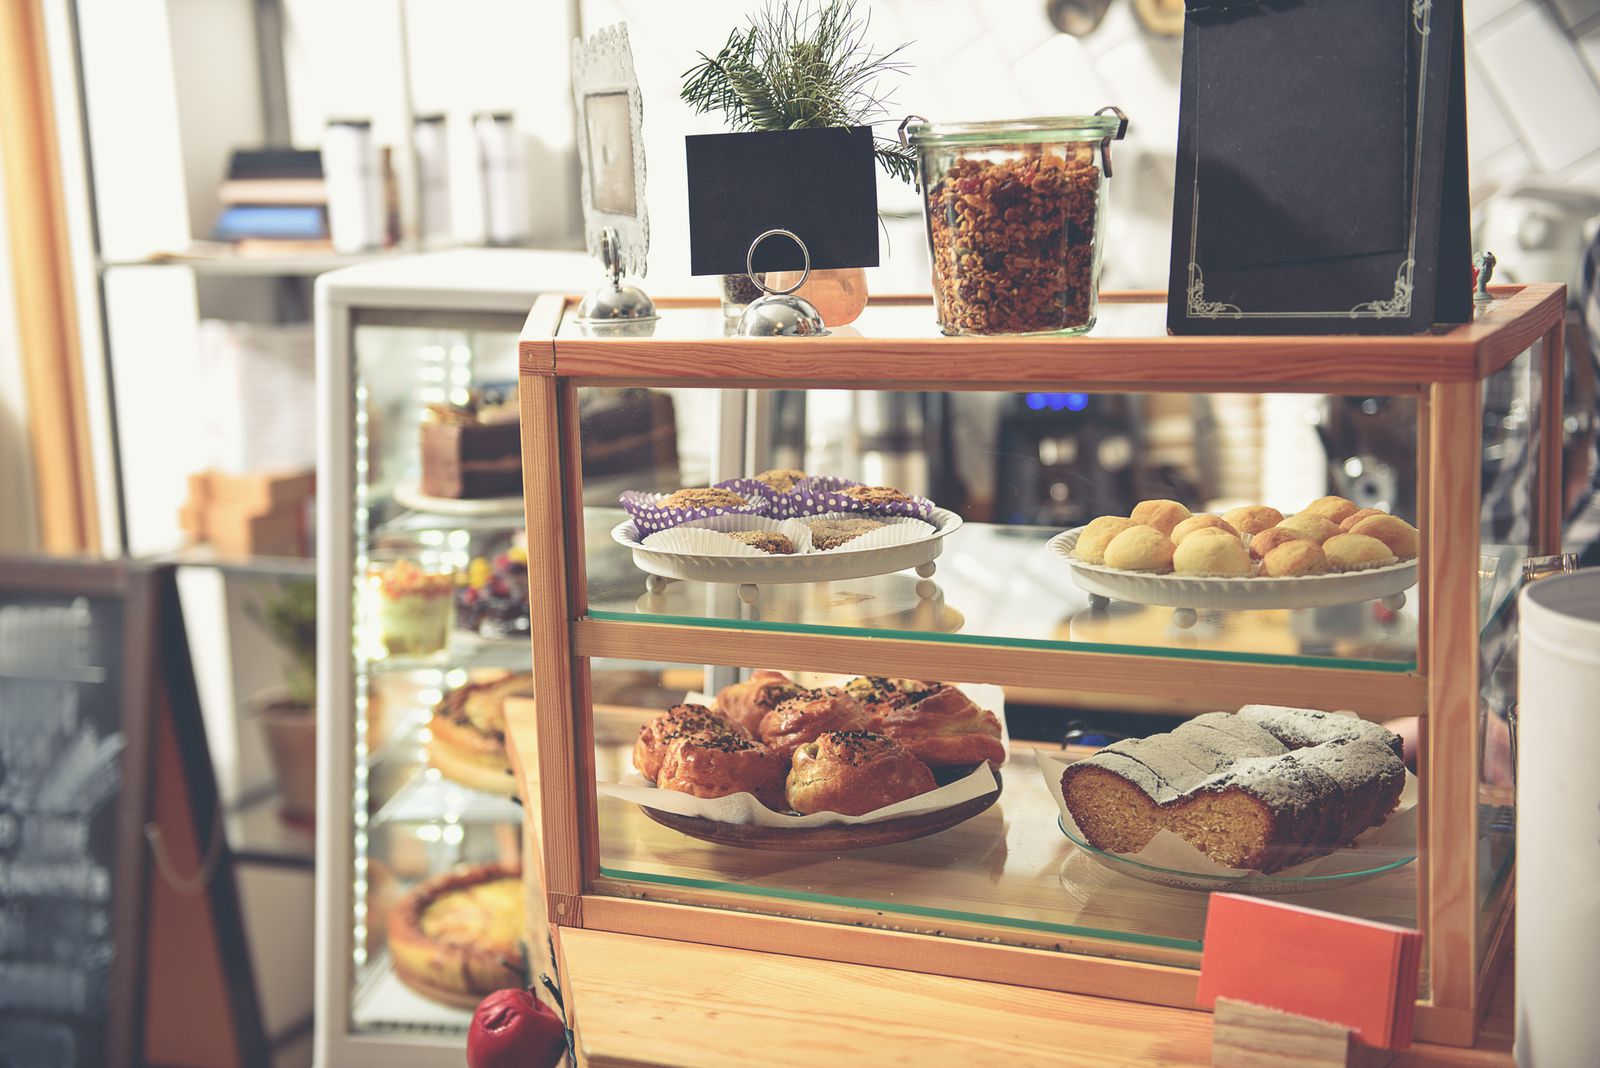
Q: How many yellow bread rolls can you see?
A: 13